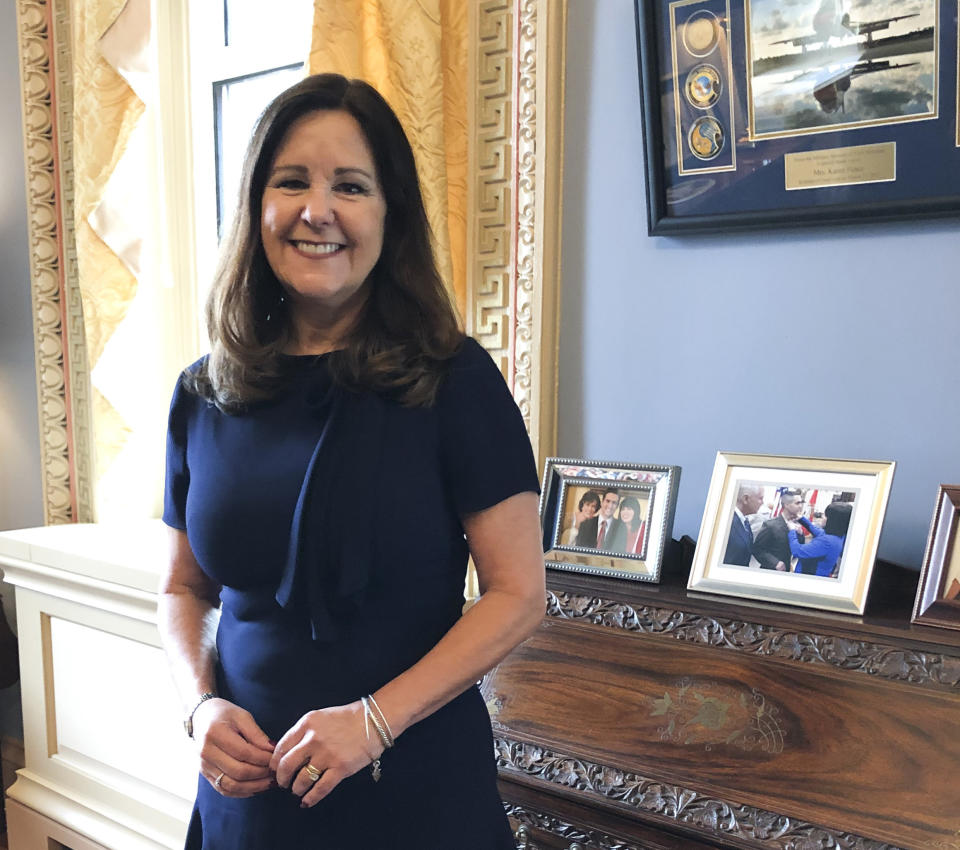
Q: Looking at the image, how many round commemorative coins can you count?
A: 3